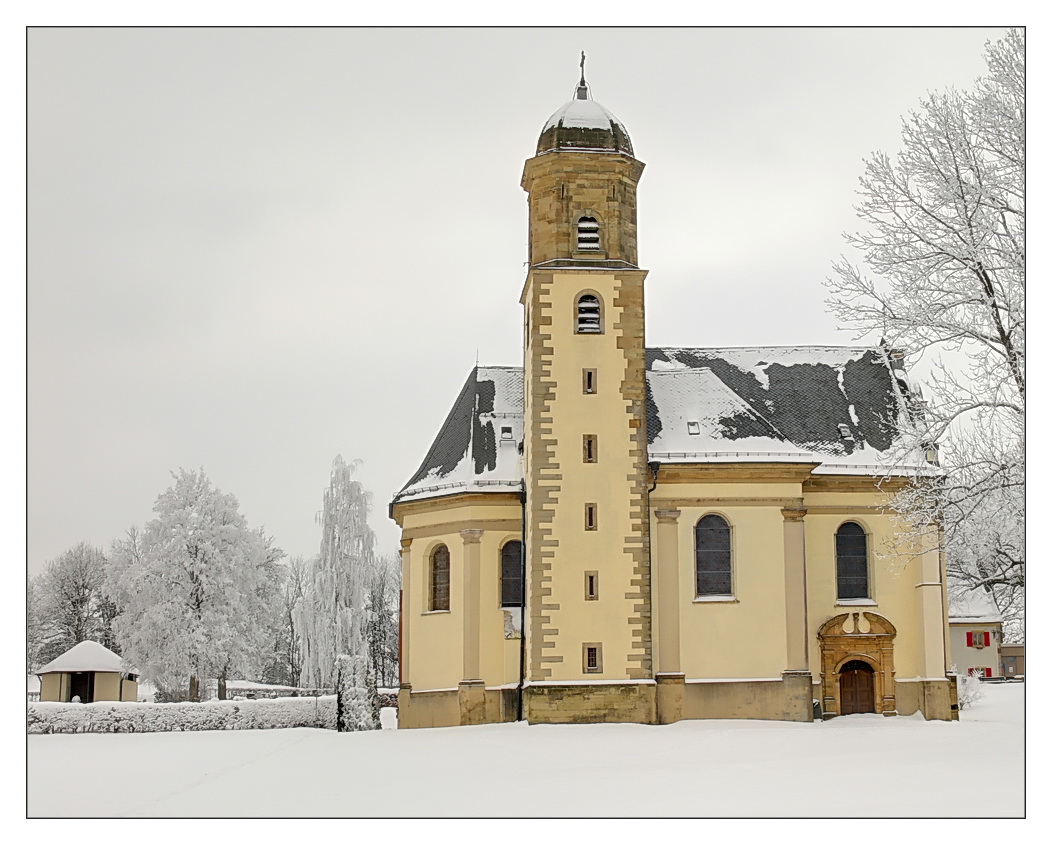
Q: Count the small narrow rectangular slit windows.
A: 5